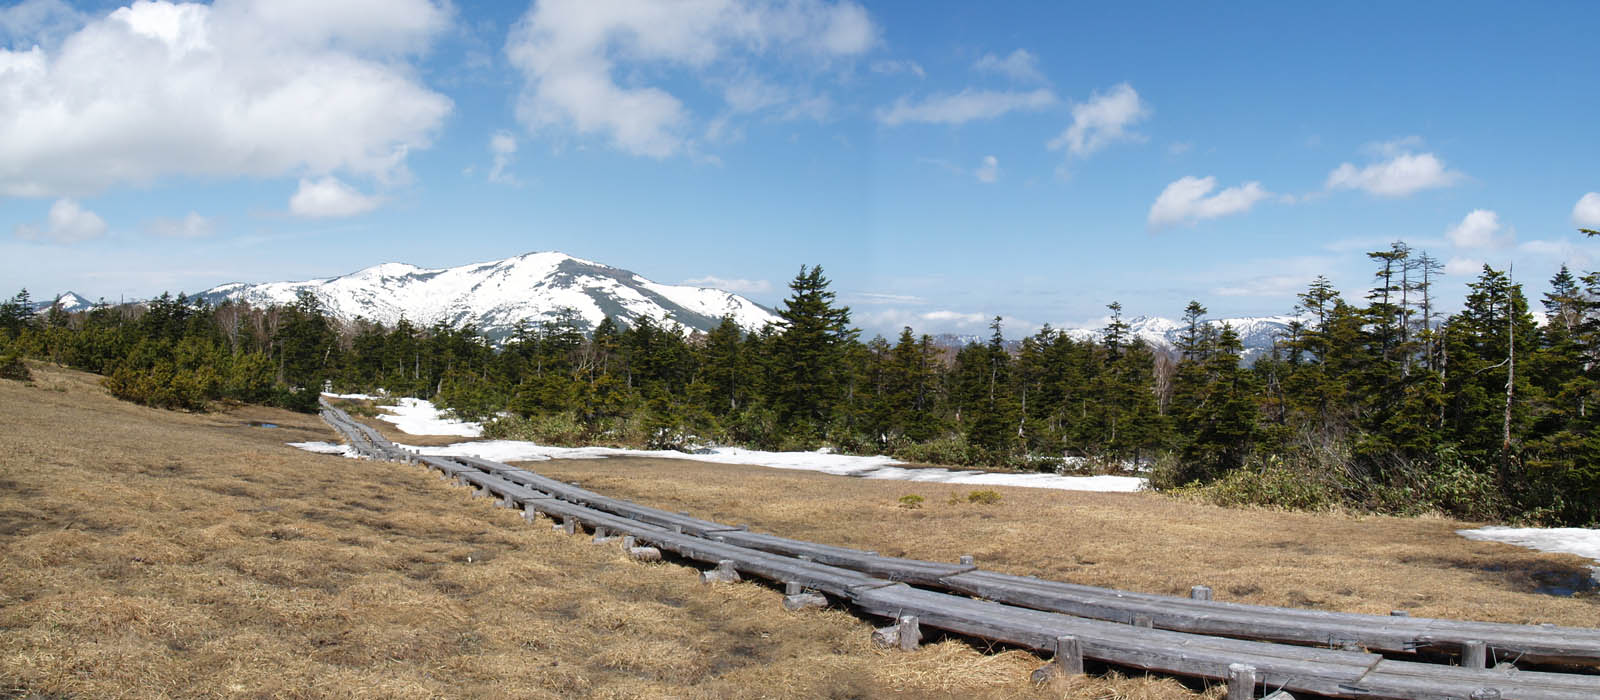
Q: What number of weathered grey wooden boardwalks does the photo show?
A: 2